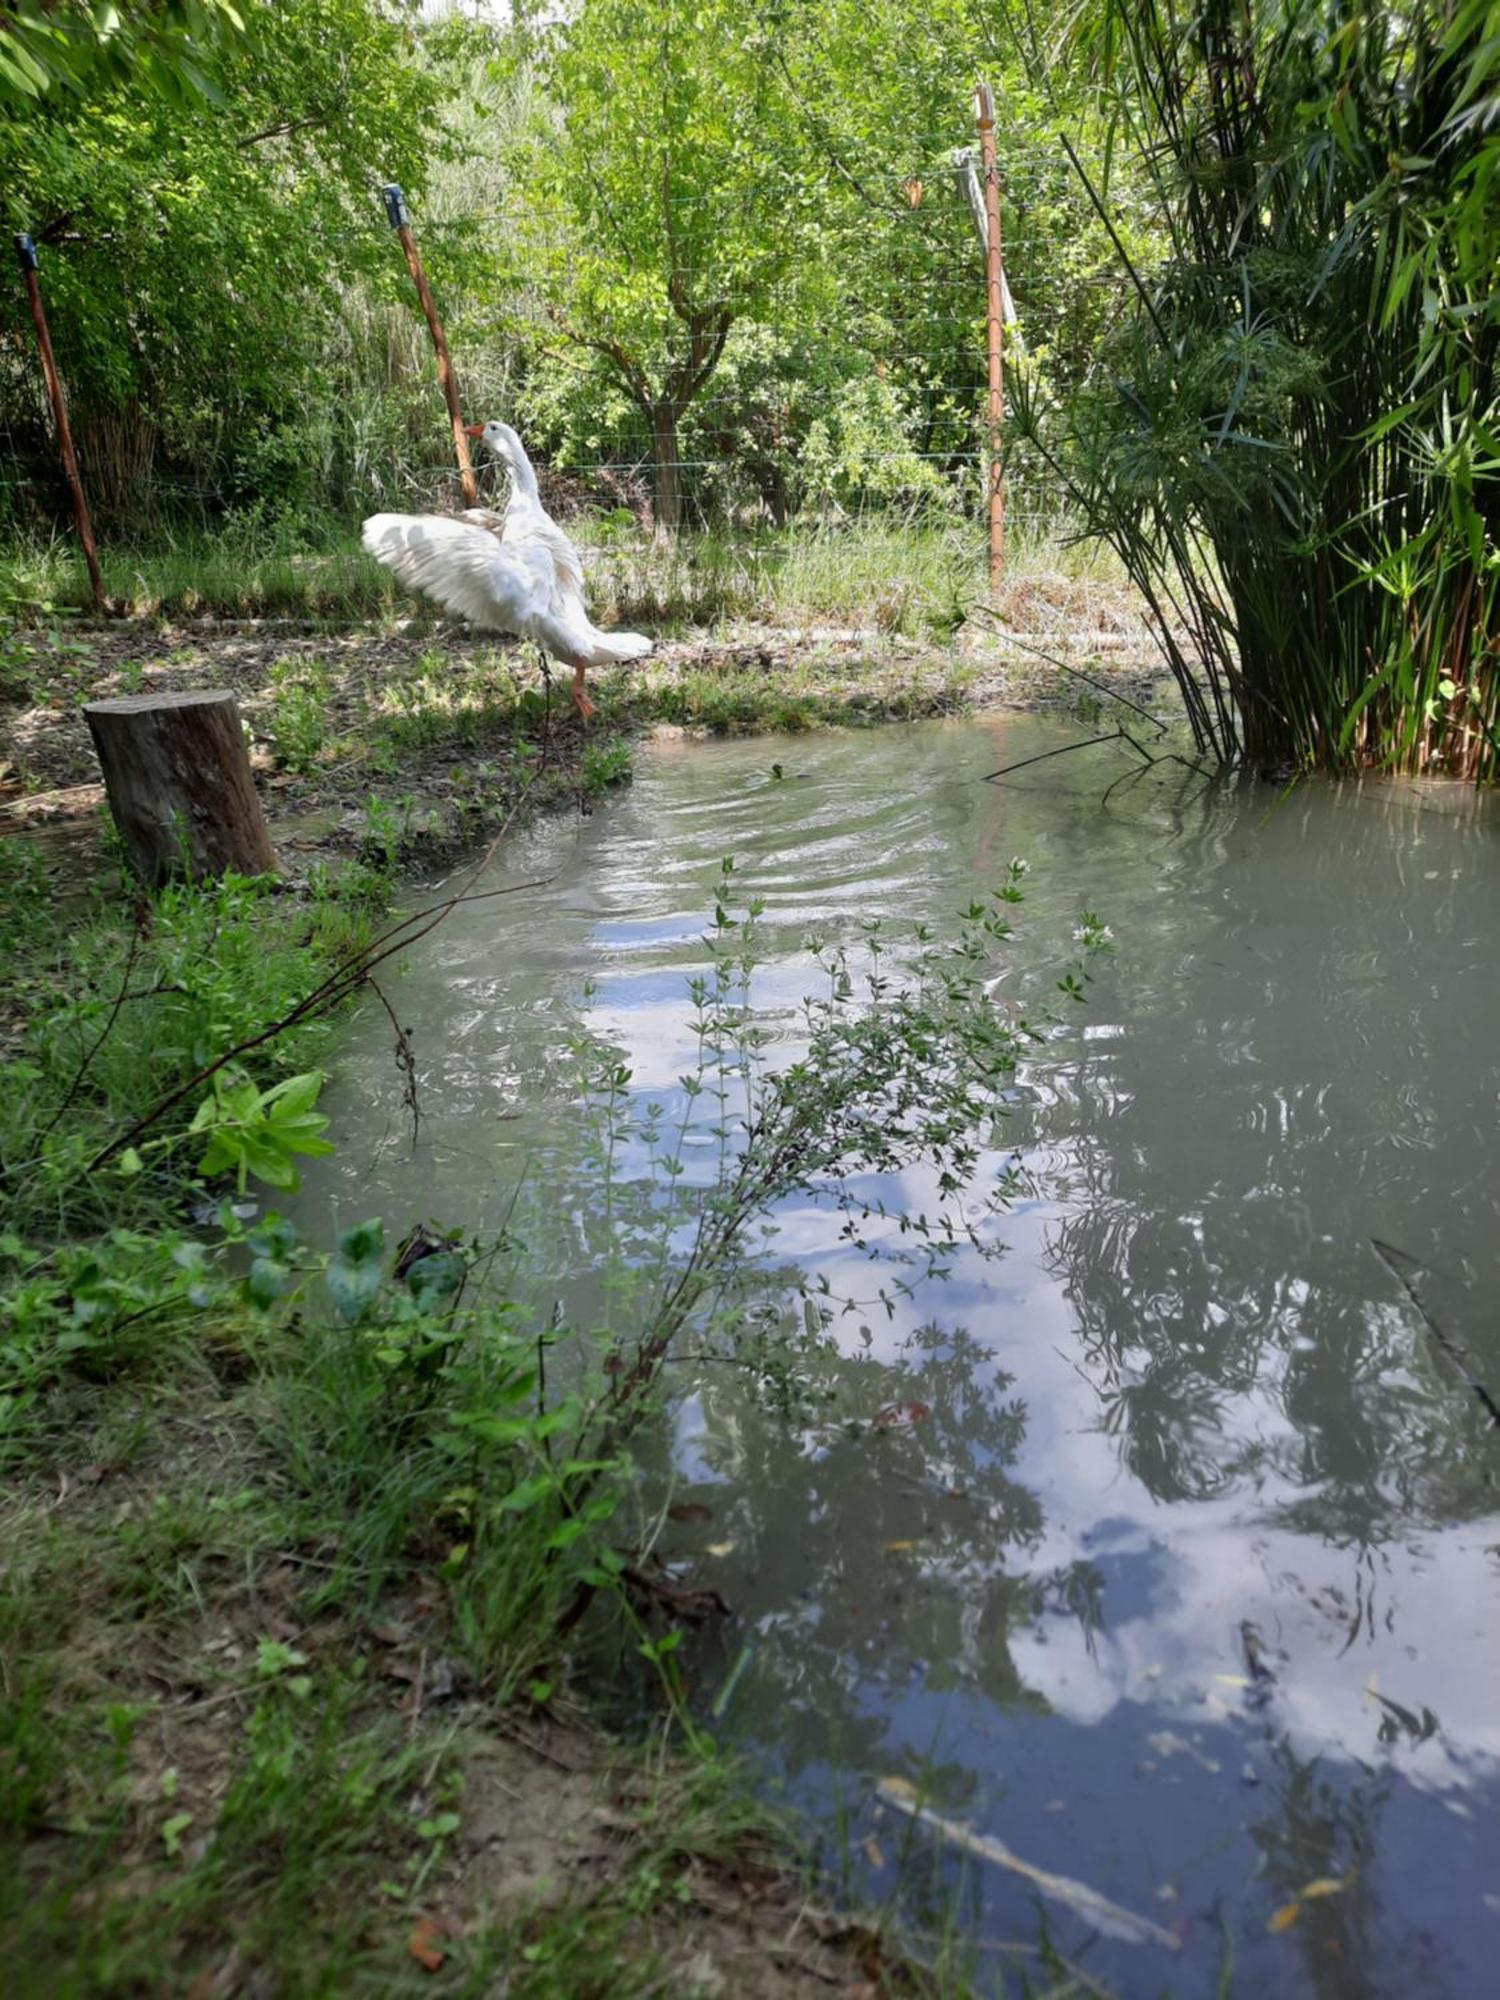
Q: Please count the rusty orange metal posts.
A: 3